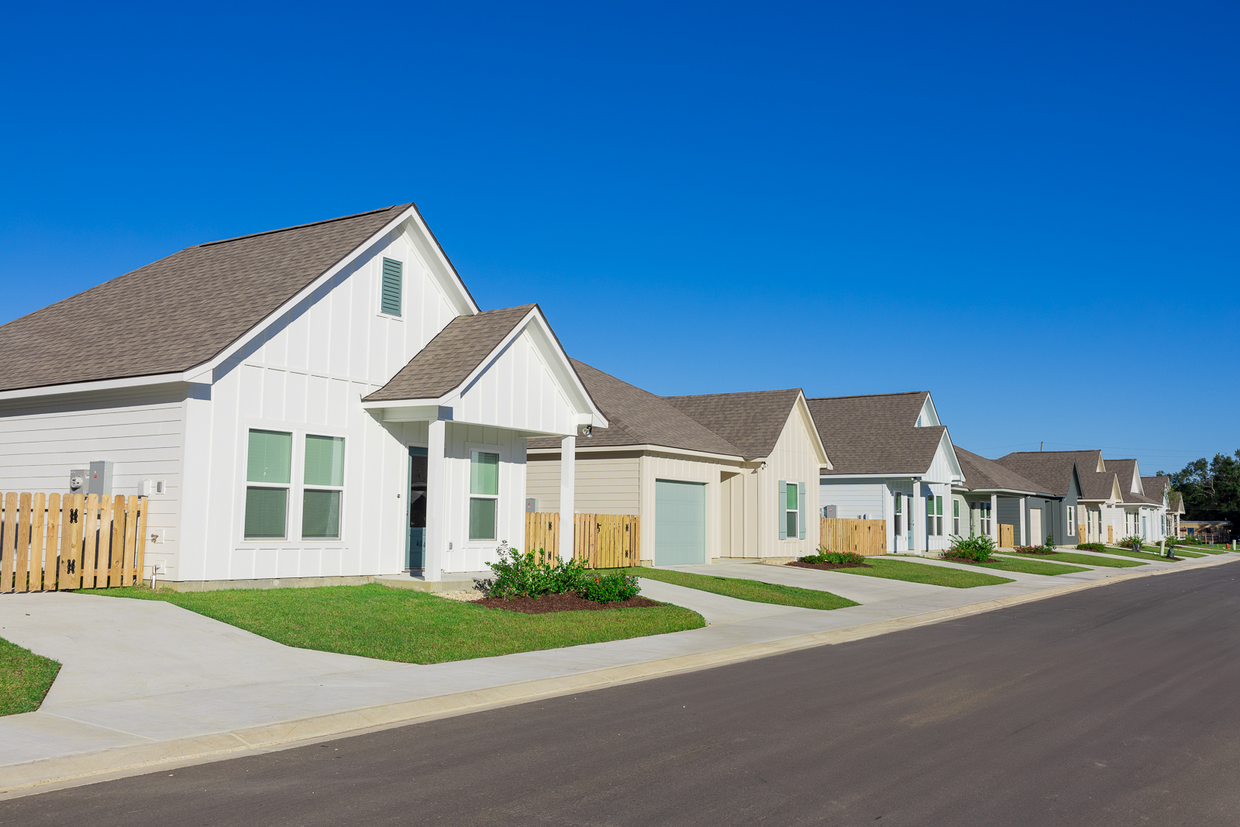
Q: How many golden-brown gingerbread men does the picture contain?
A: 0